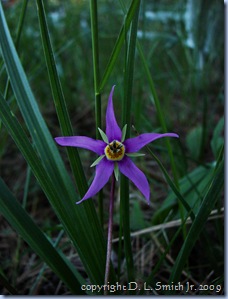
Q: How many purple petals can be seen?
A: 5